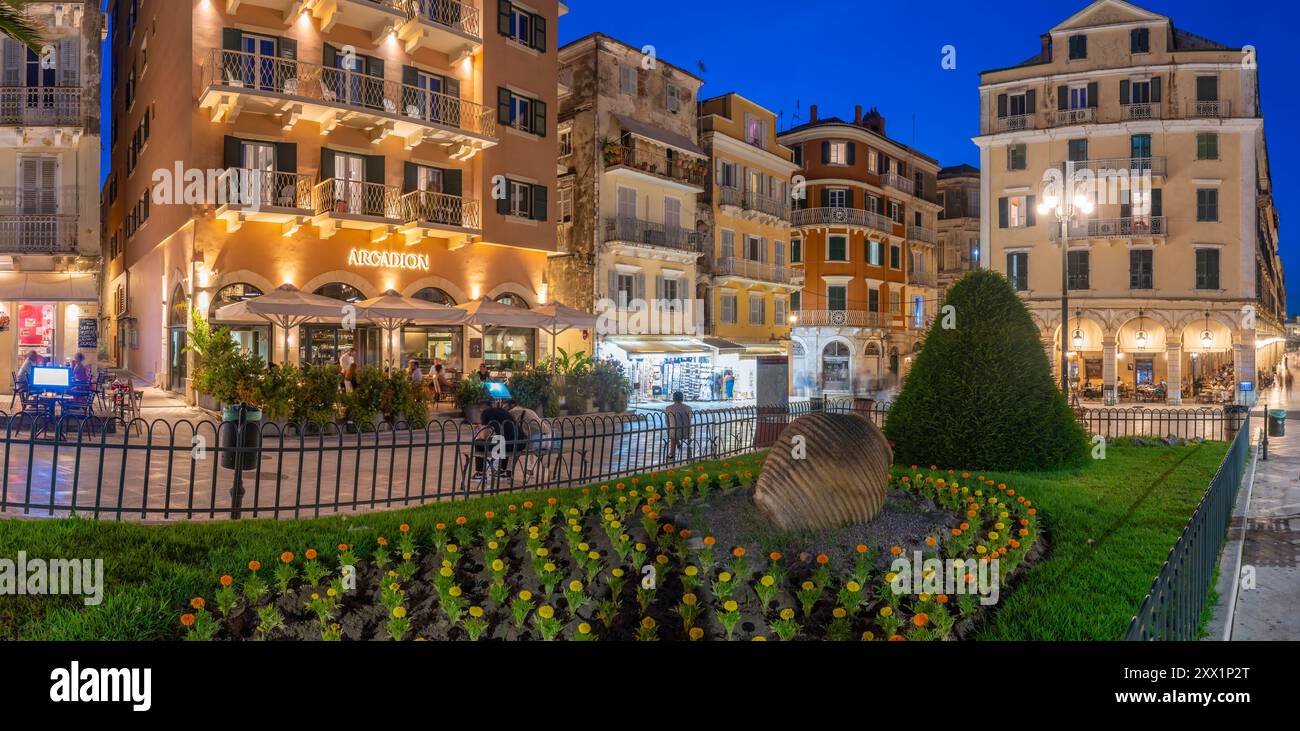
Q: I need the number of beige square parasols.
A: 4